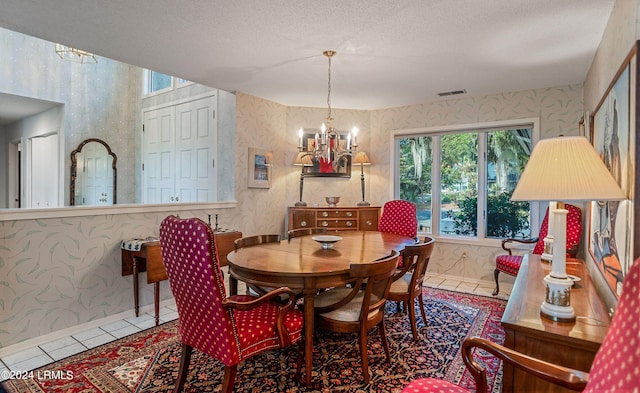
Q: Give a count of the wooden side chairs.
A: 4